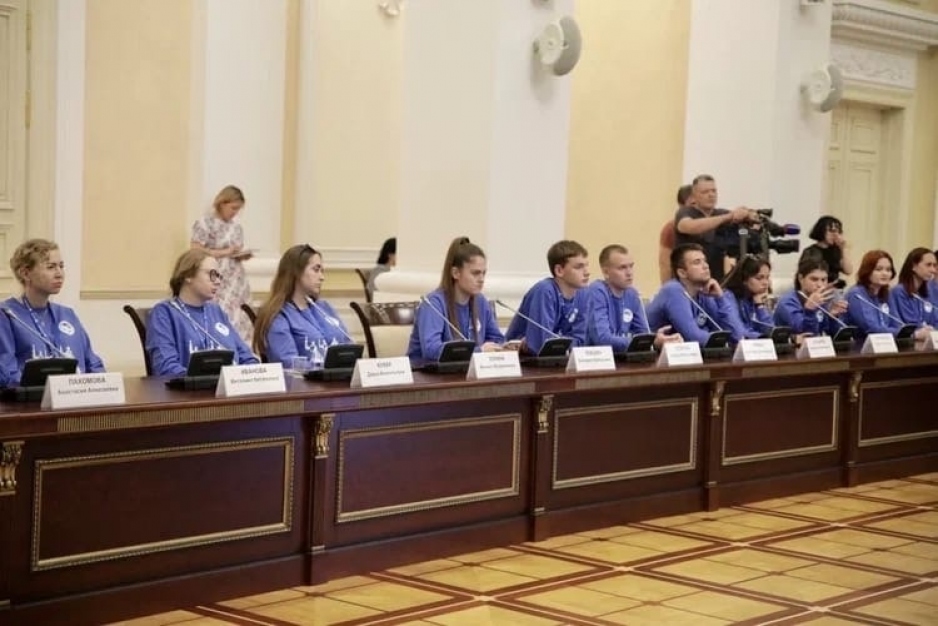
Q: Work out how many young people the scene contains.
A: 11